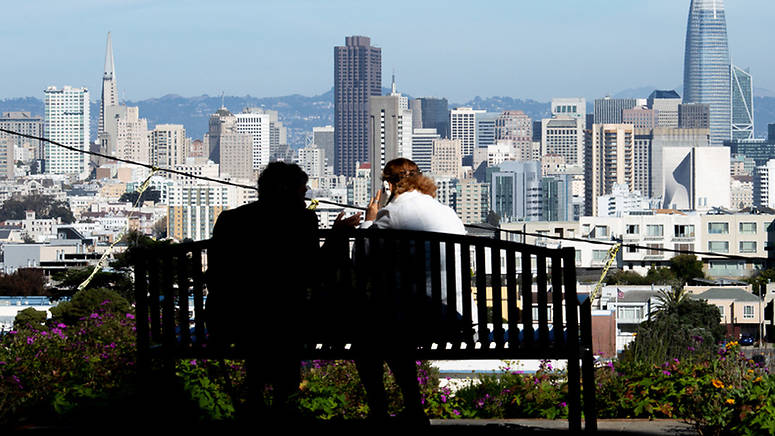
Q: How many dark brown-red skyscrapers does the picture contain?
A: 1